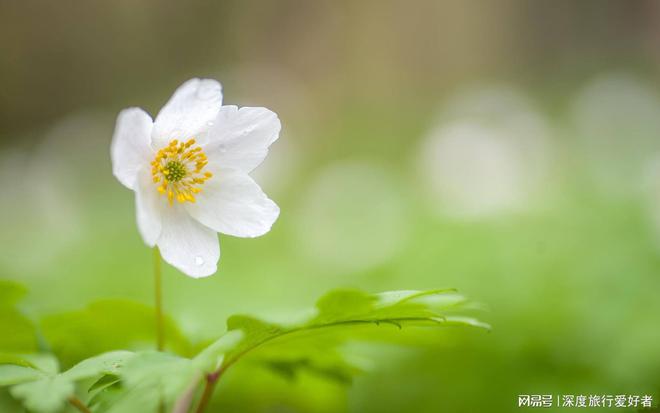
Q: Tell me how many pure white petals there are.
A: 6